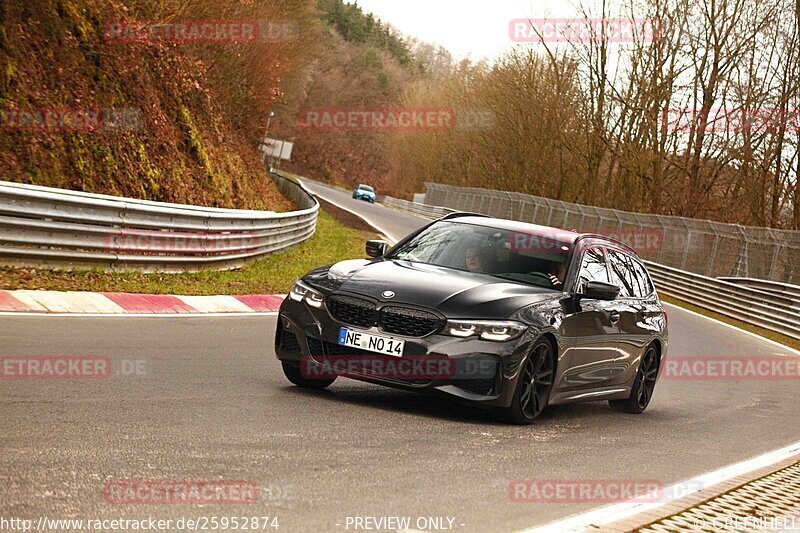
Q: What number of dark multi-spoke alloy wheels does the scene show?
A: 2